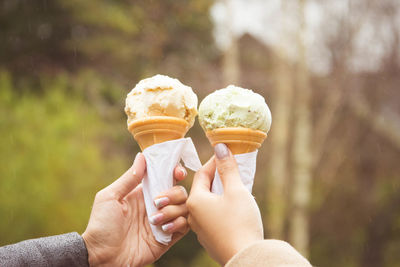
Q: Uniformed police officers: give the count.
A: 0